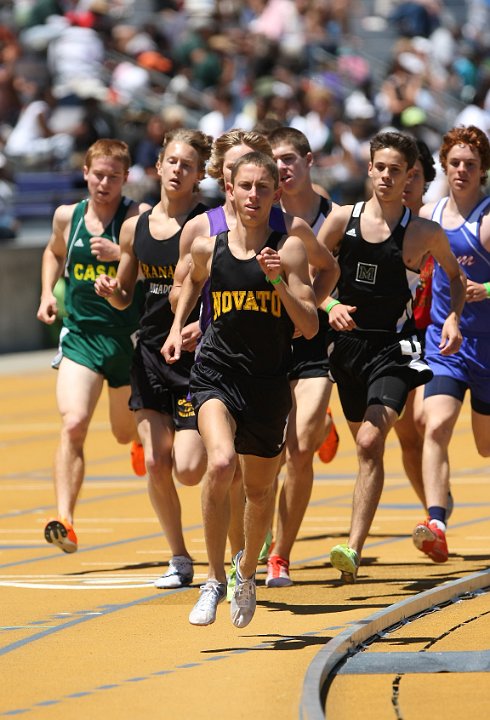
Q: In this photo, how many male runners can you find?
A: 8